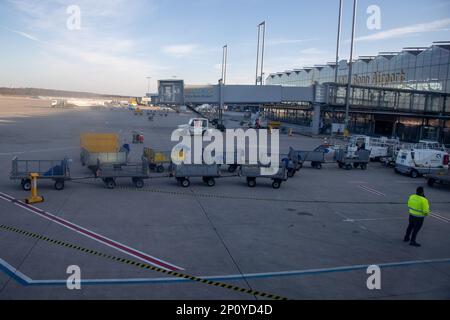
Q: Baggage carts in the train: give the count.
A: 4